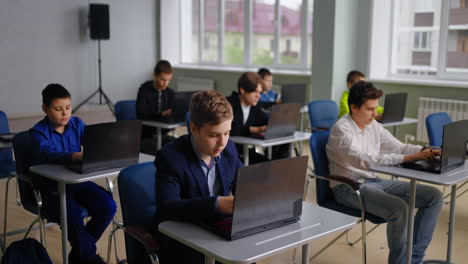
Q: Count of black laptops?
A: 7